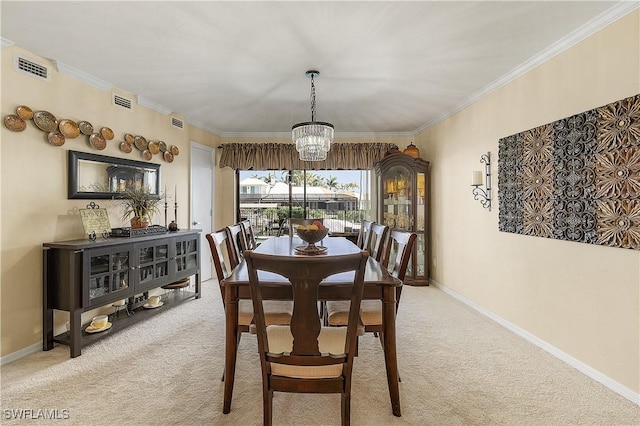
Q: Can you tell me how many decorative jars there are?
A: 2